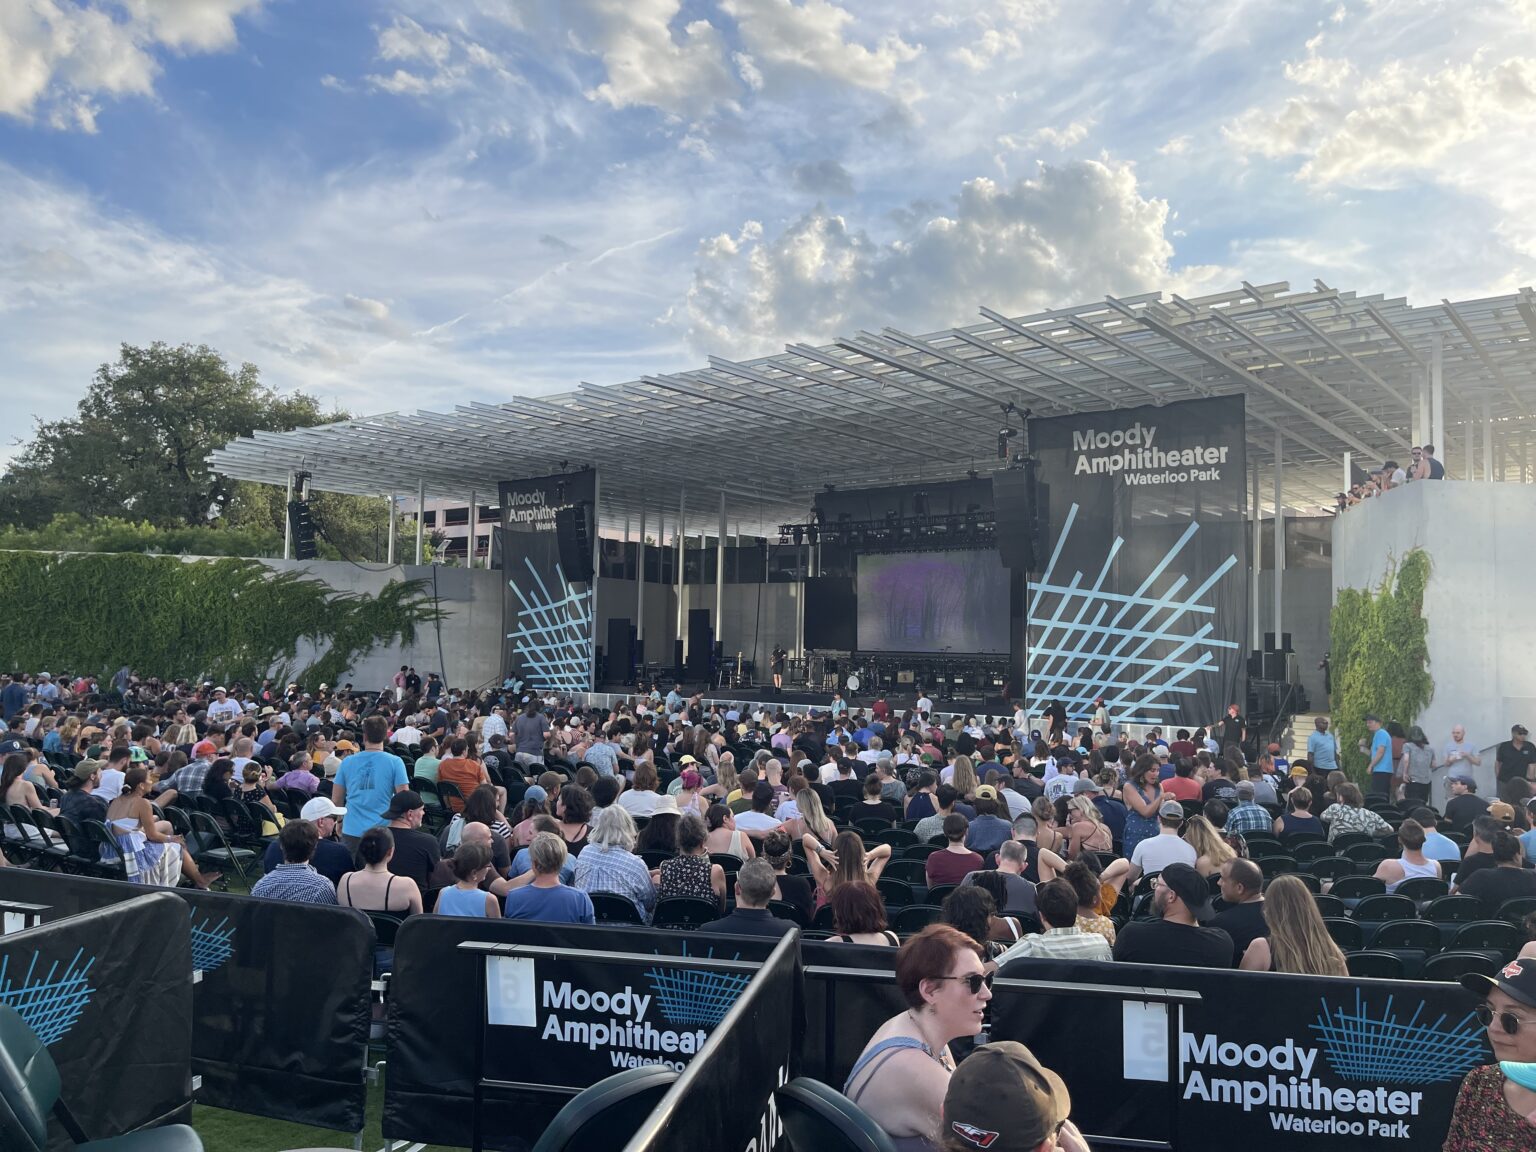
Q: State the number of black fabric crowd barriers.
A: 5